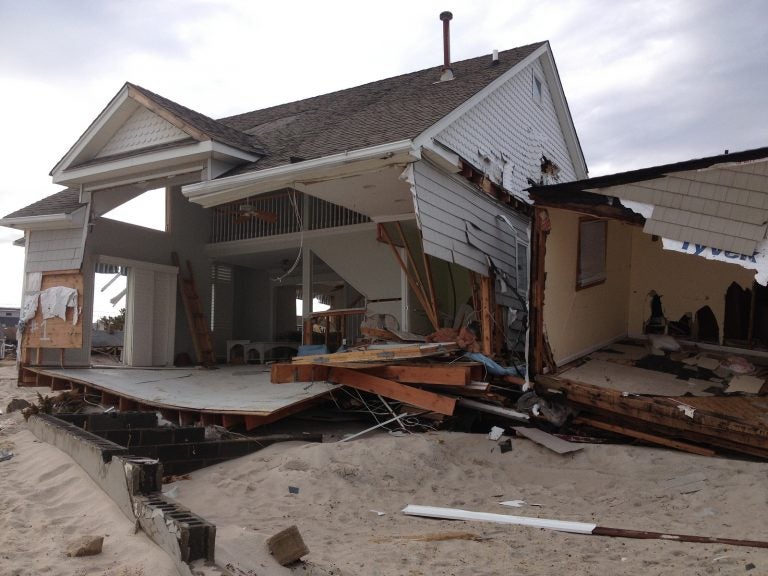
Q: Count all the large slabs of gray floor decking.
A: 1